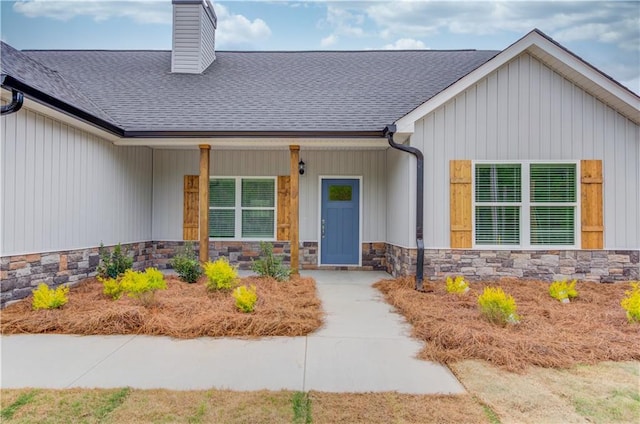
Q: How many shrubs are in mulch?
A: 12